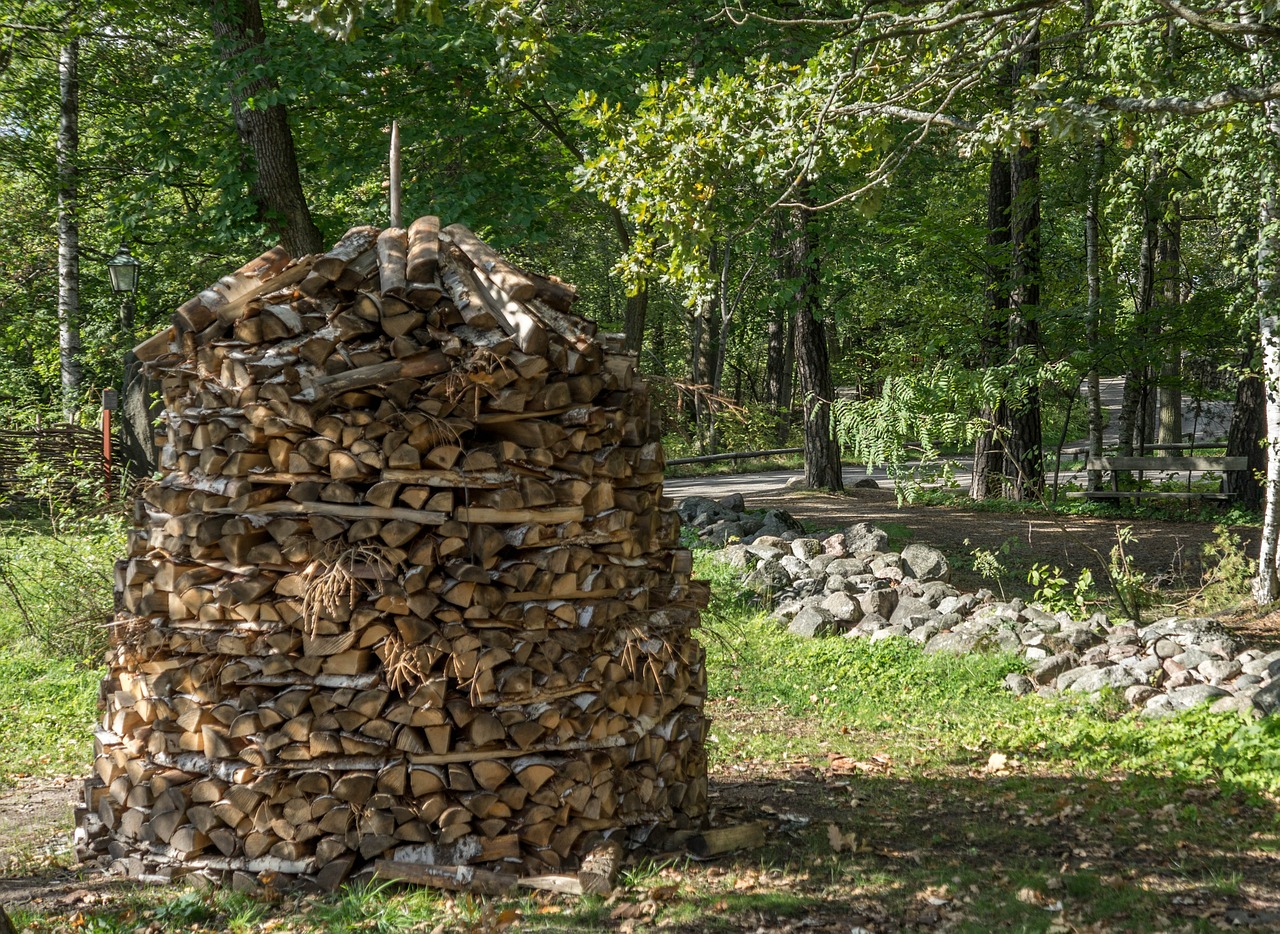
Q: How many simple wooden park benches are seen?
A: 1